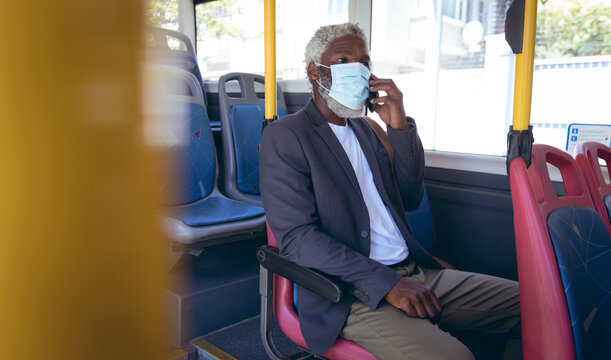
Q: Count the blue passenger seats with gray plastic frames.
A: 3